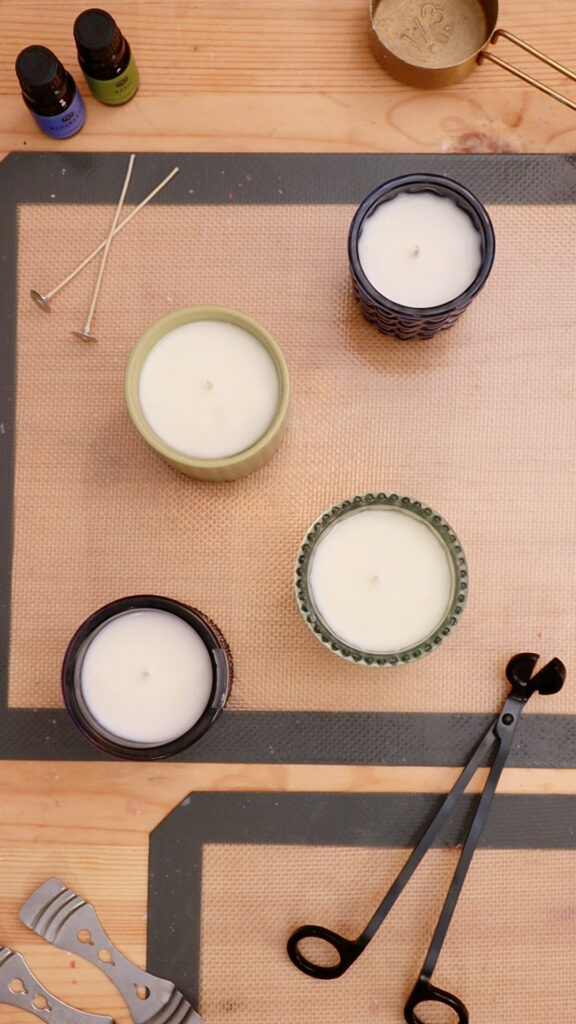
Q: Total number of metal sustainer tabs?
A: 2